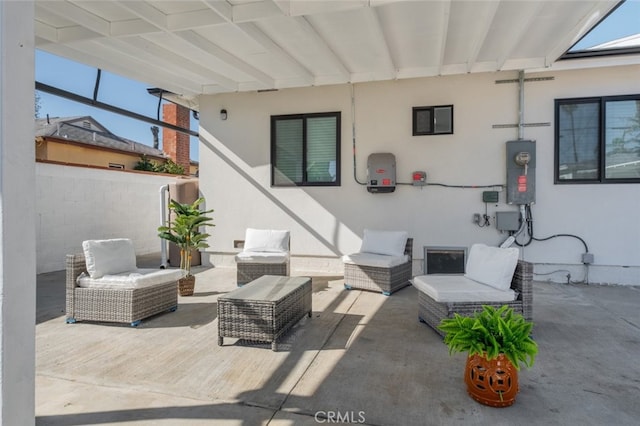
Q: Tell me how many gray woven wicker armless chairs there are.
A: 4